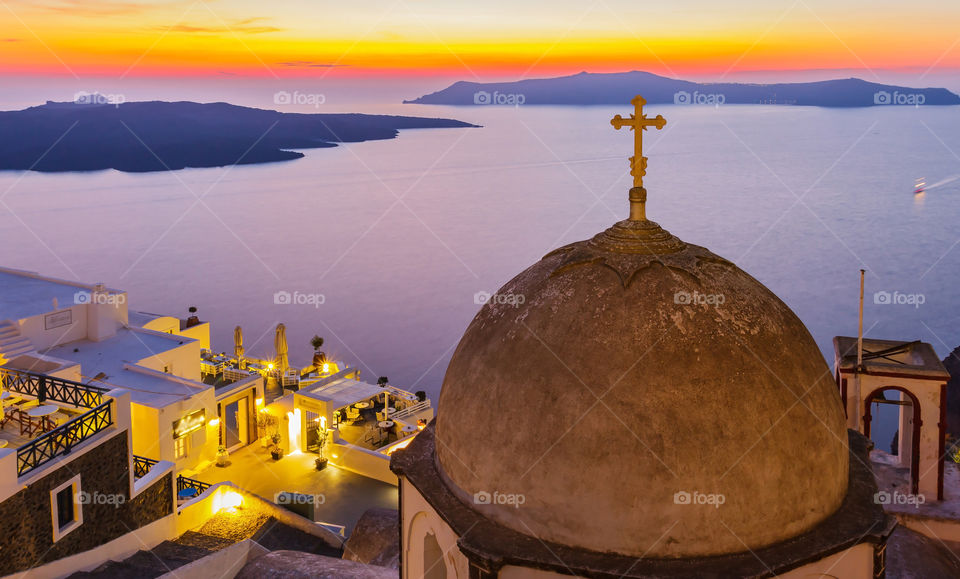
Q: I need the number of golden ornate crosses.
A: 1